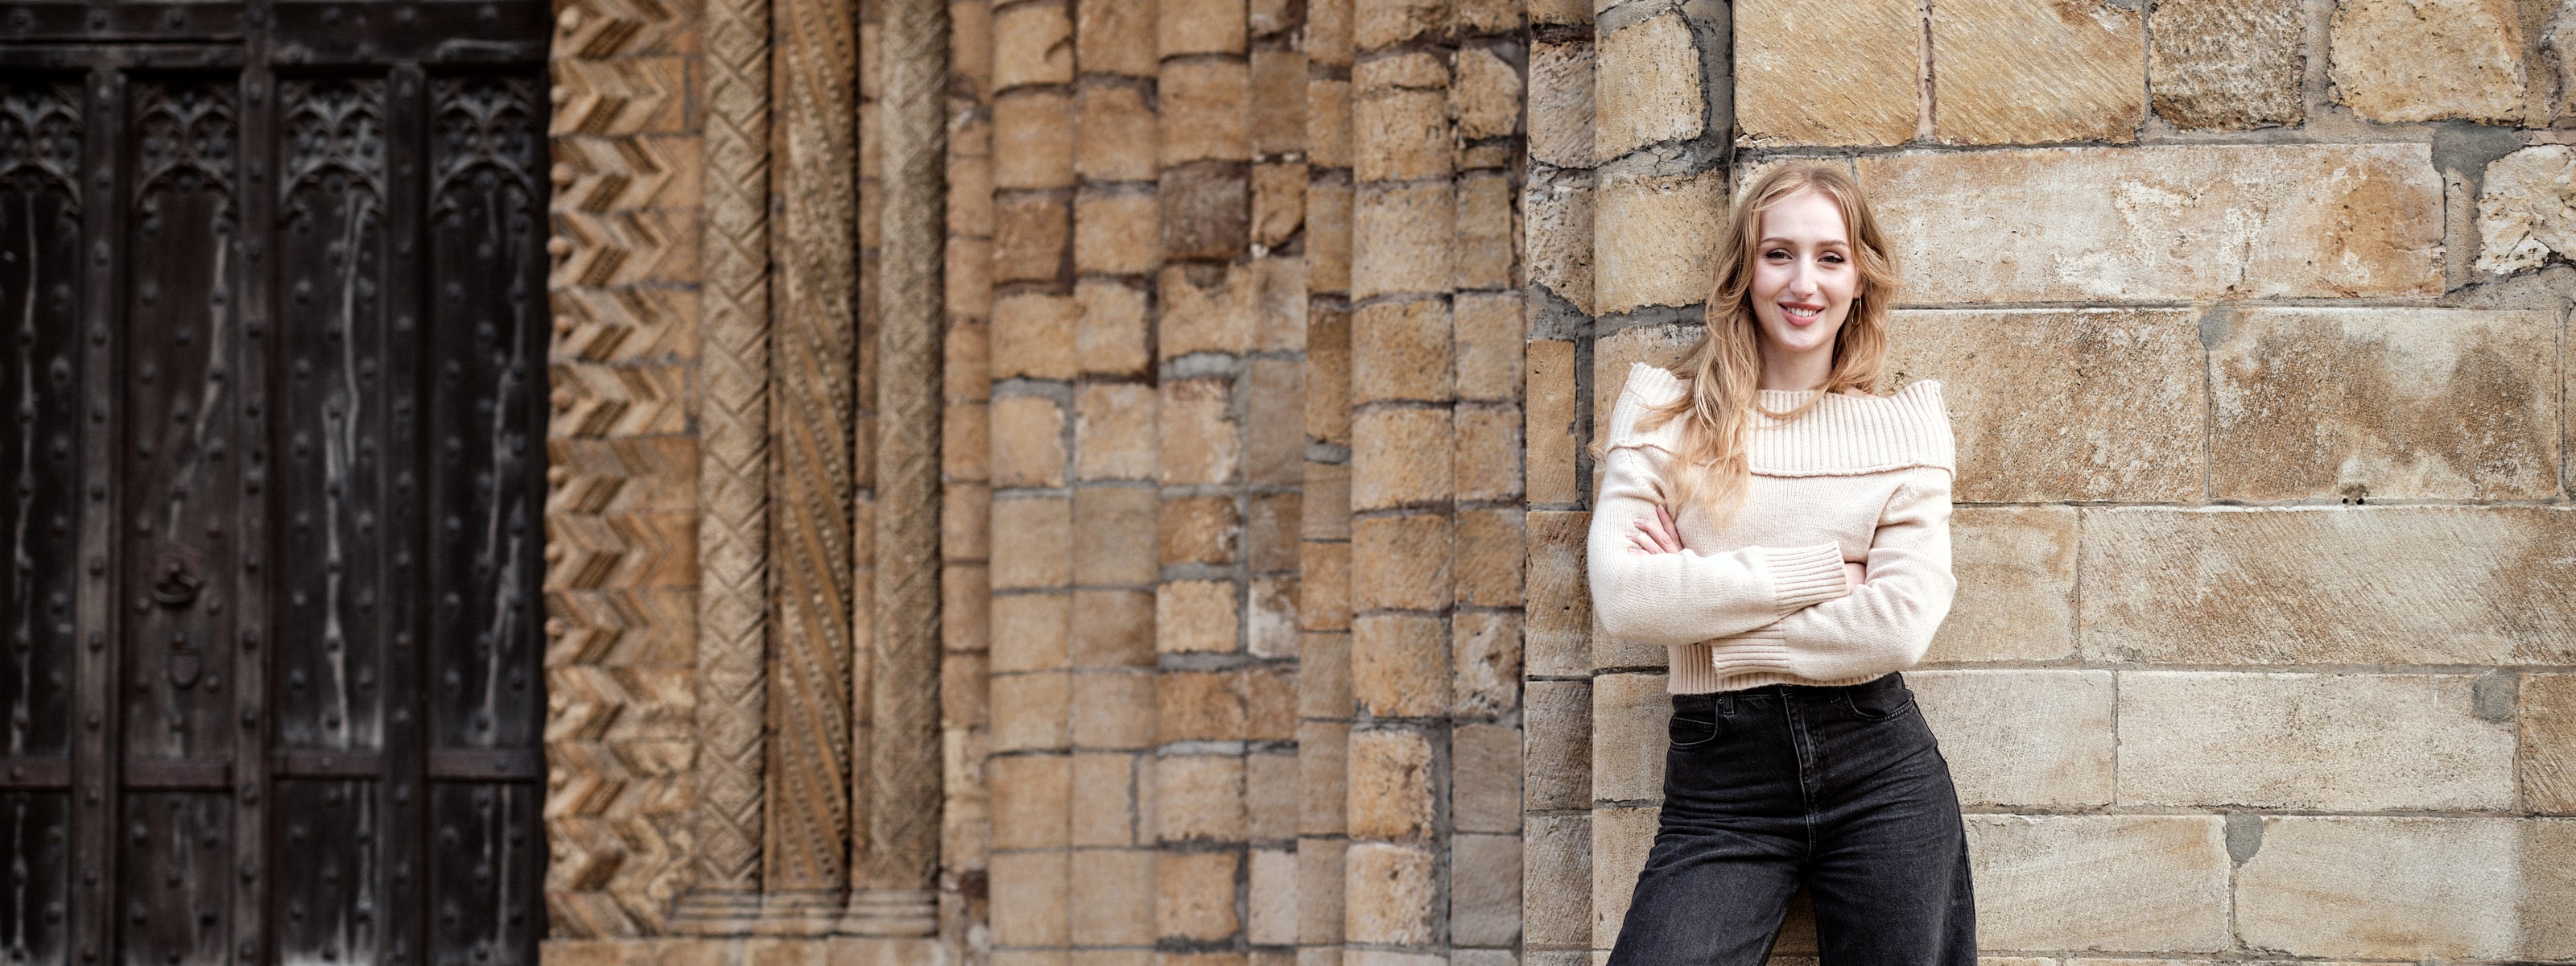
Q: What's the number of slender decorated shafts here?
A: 3